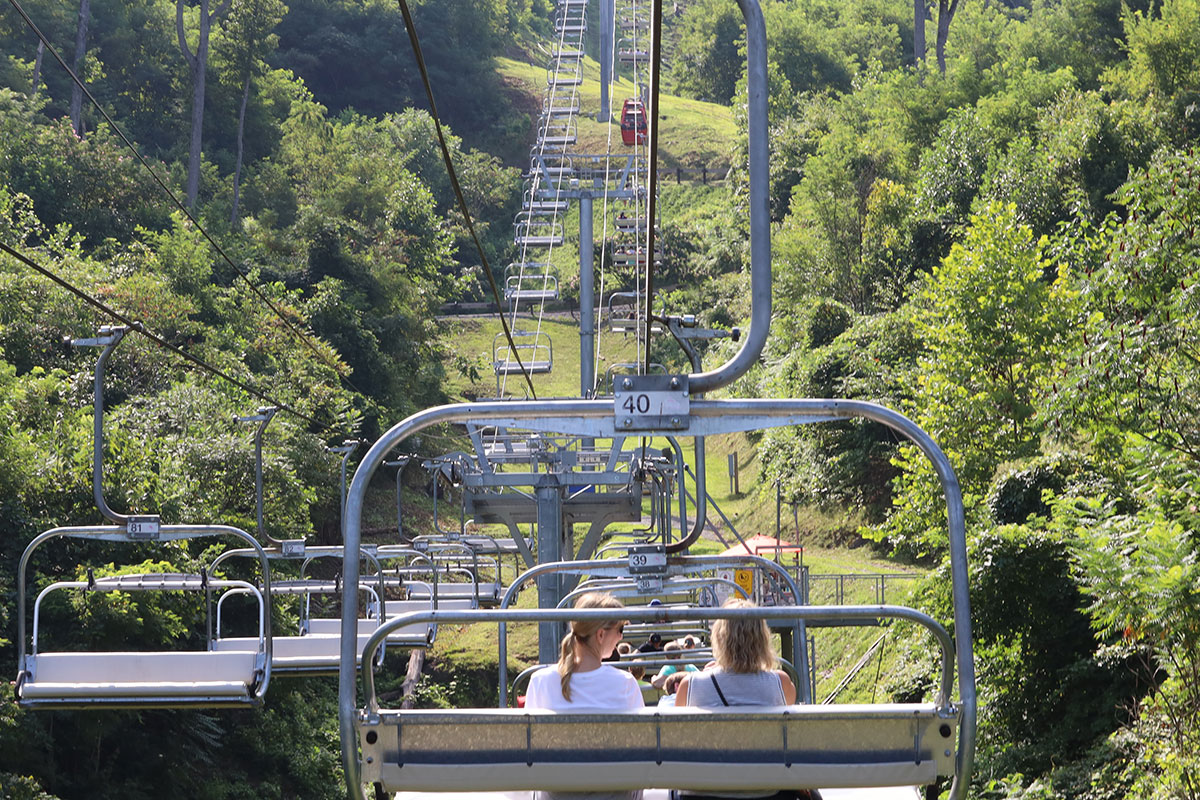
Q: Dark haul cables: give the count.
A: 4